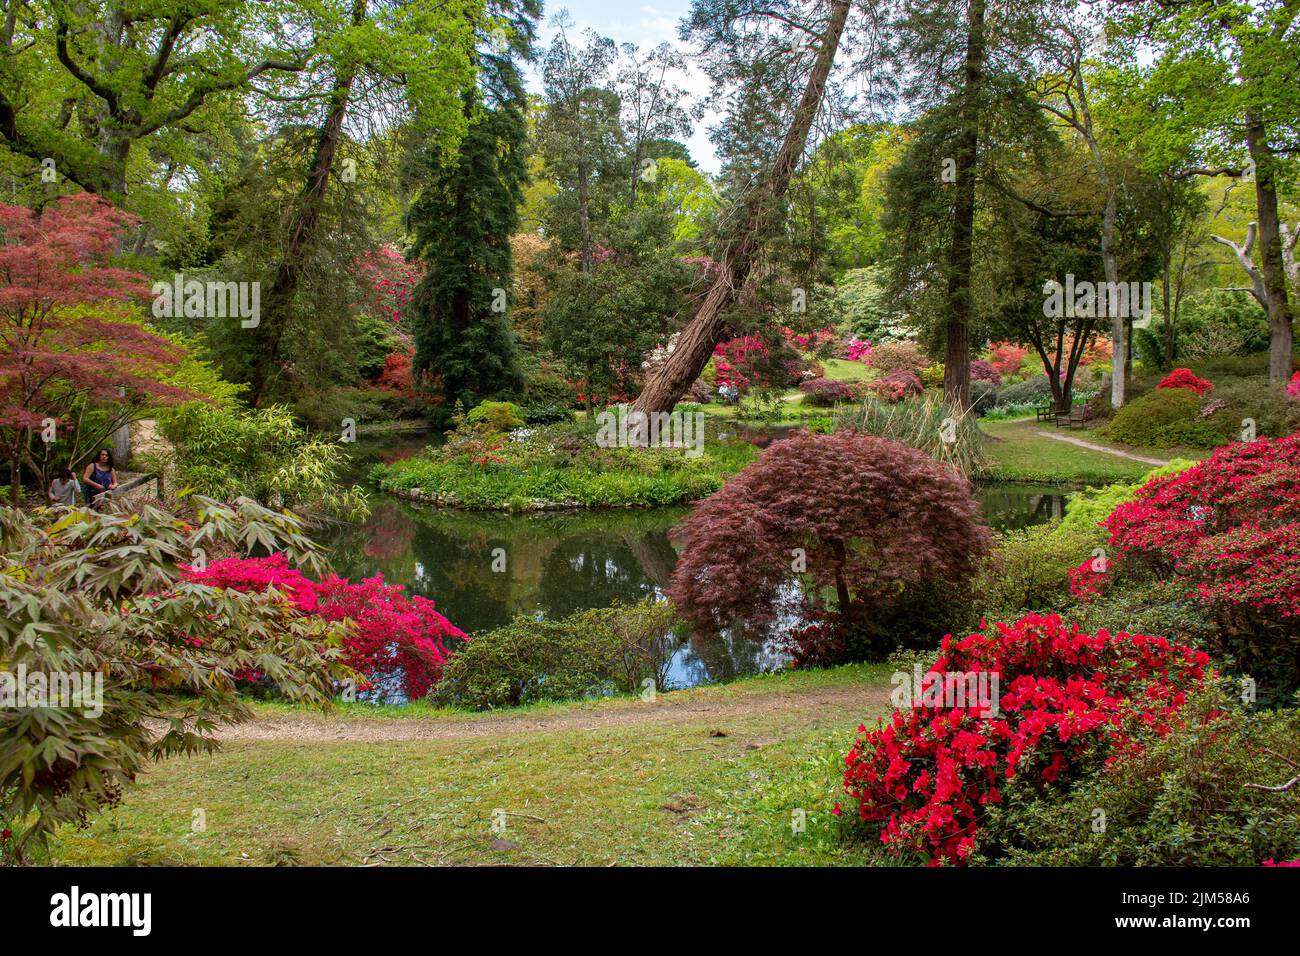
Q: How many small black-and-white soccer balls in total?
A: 0